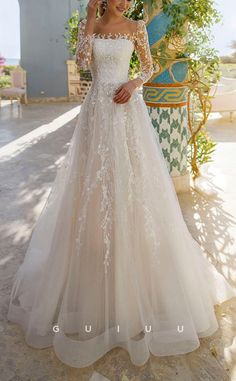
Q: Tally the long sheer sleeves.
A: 2